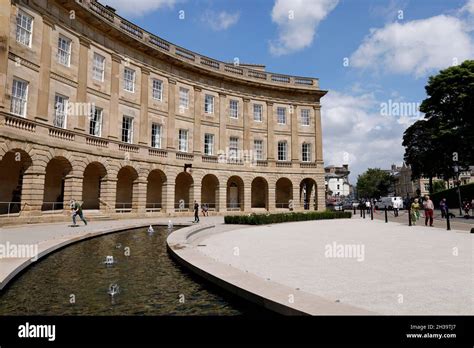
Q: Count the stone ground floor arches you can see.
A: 11